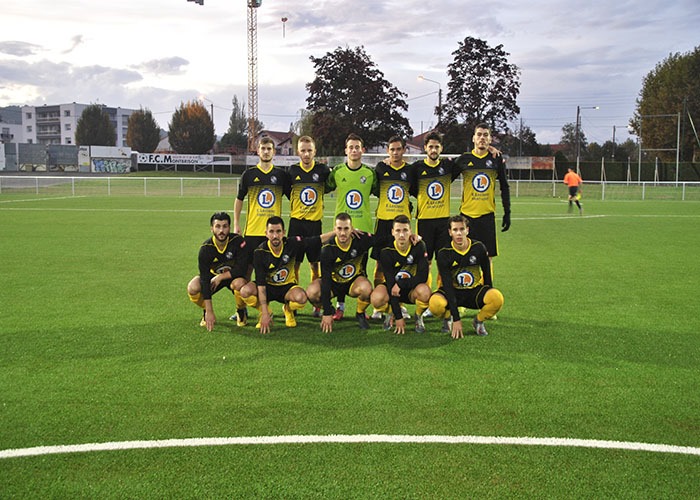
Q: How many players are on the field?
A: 11